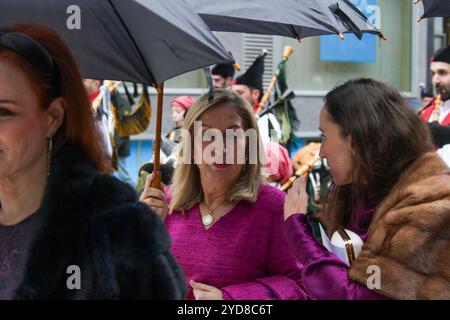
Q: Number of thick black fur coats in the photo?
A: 1